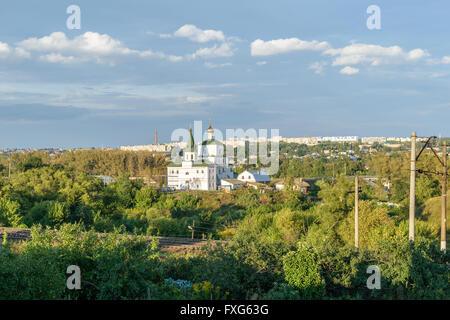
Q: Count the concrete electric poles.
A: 3